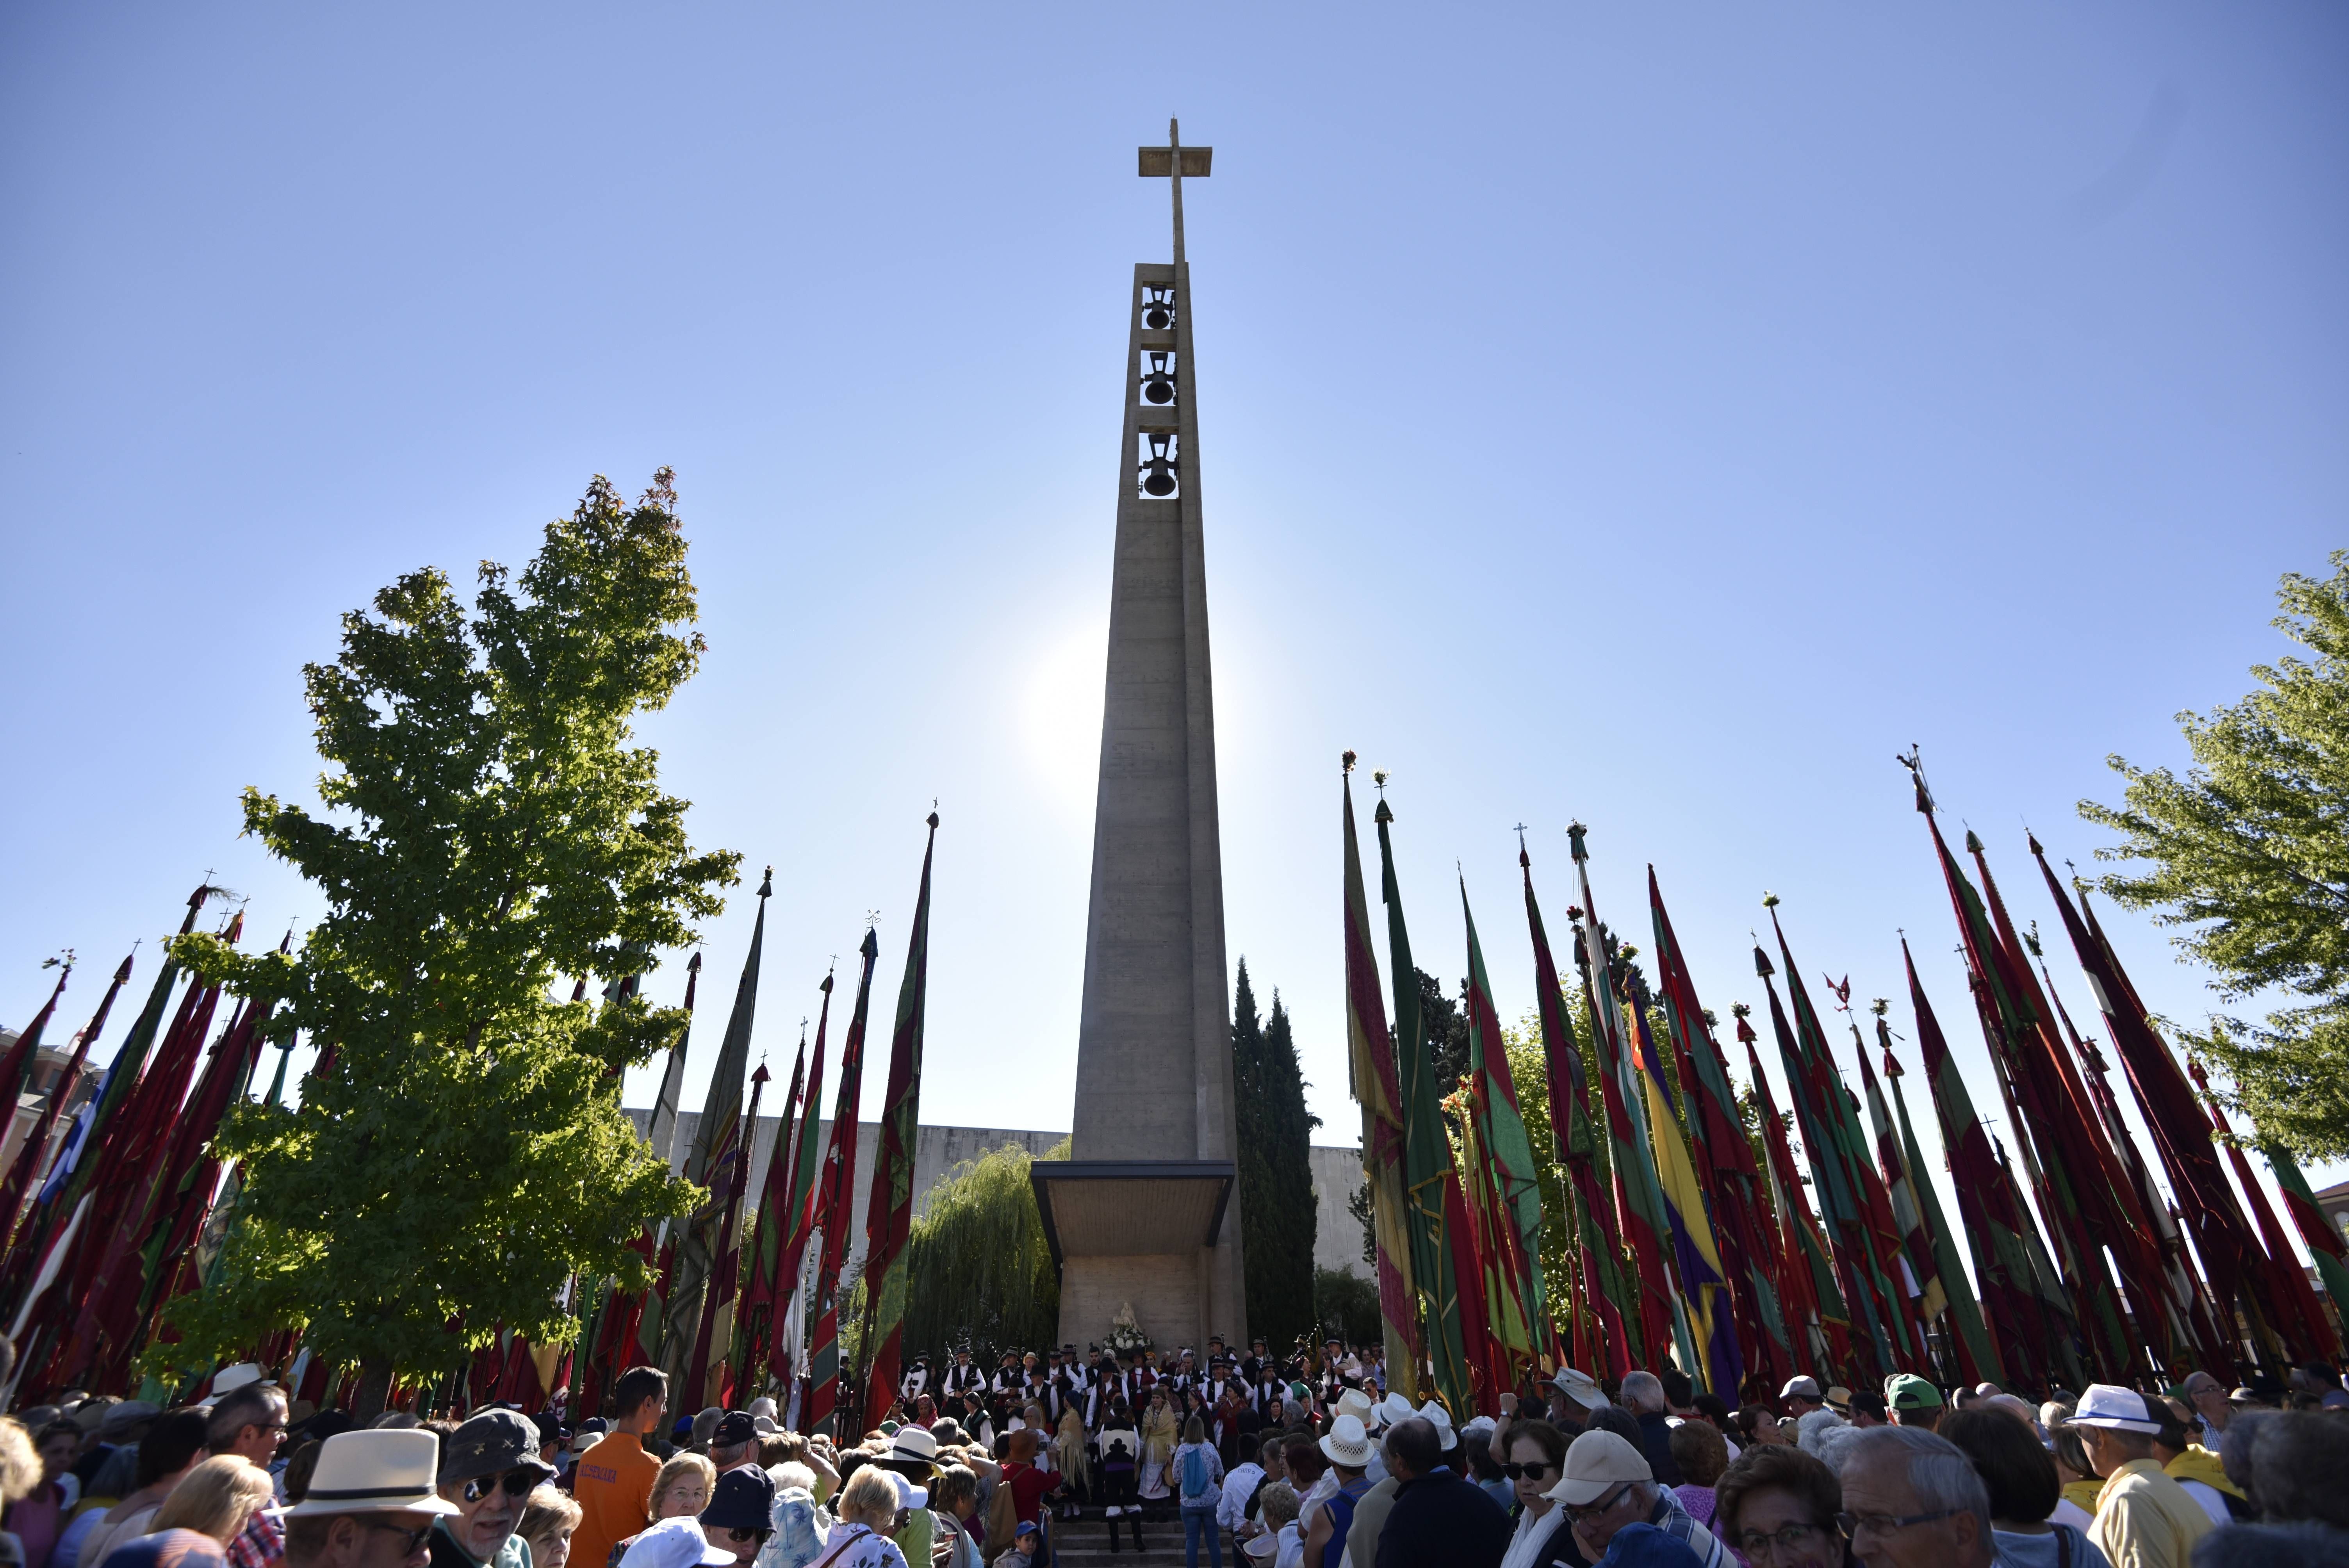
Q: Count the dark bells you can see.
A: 3